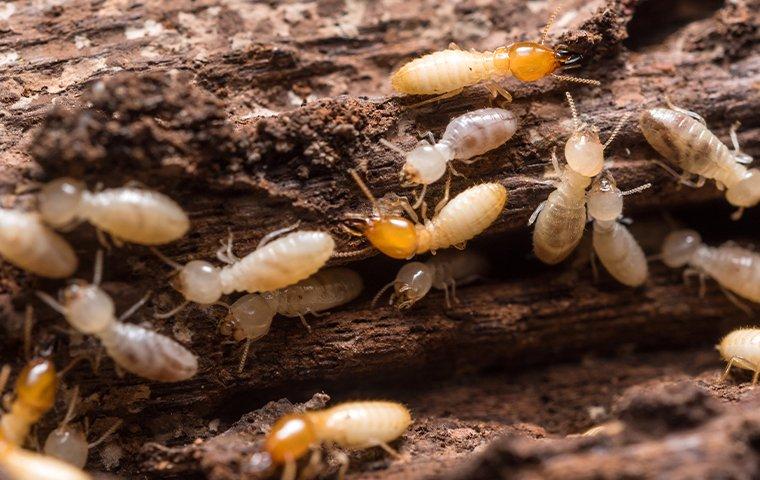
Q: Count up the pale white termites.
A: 12